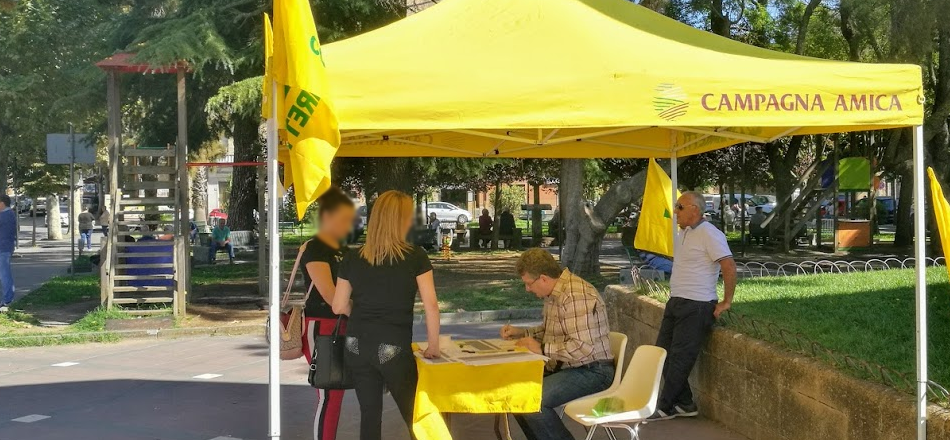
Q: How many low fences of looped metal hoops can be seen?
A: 2